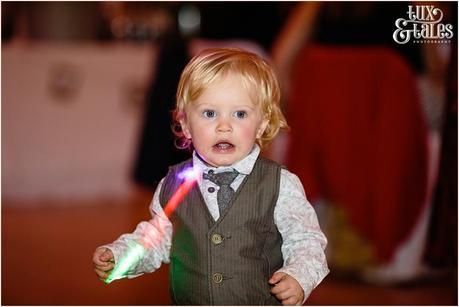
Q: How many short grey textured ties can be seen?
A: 1